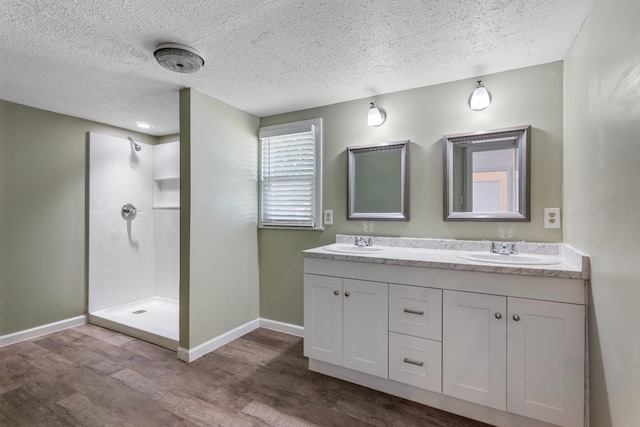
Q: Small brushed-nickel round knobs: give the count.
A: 4